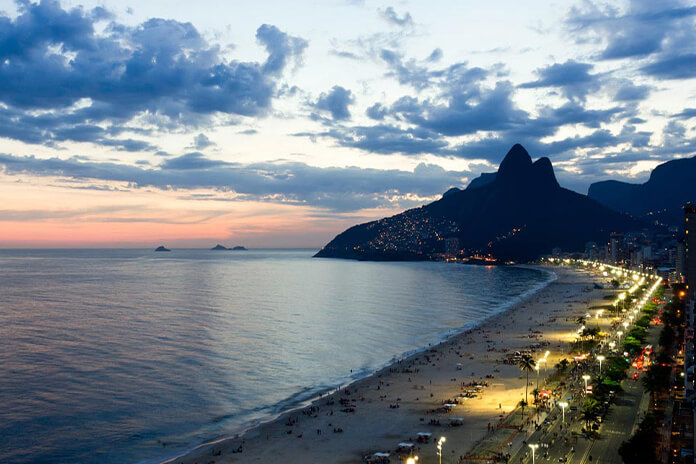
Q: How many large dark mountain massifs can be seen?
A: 2